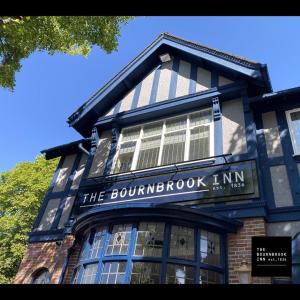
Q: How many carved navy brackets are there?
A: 3